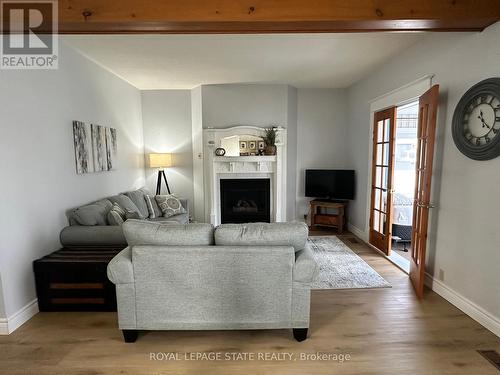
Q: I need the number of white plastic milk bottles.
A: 0